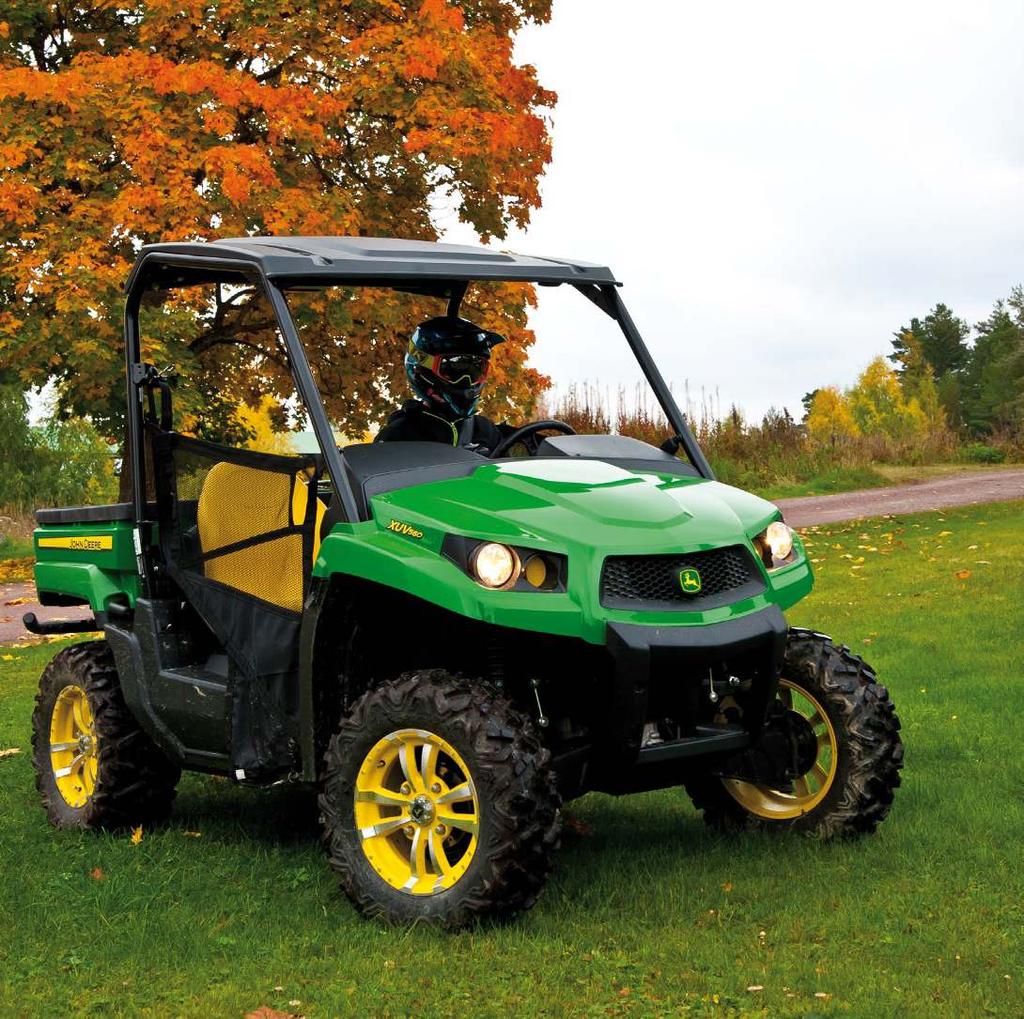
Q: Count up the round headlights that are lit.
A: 2